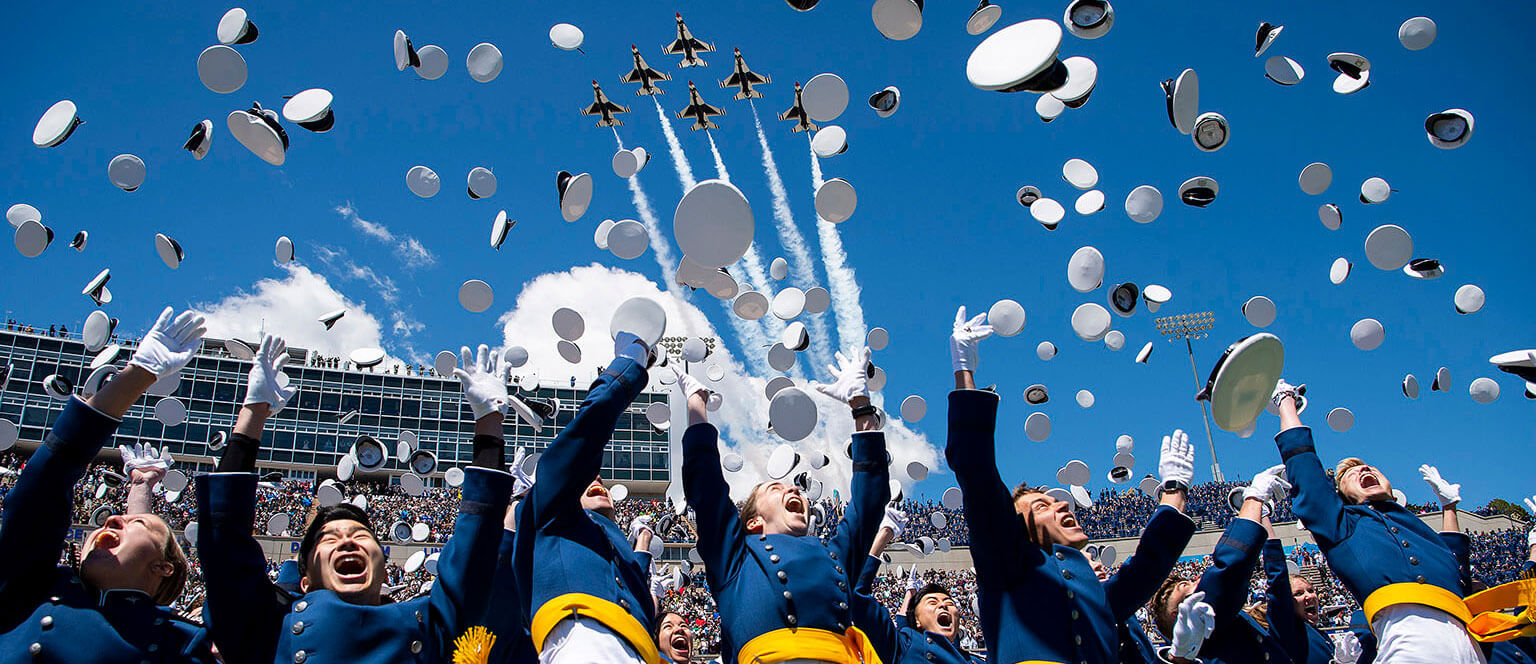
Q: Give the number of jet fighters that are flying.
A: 6